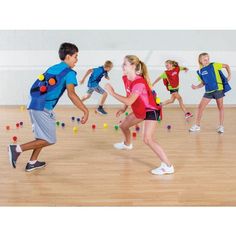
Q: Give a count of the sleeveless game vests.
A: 5